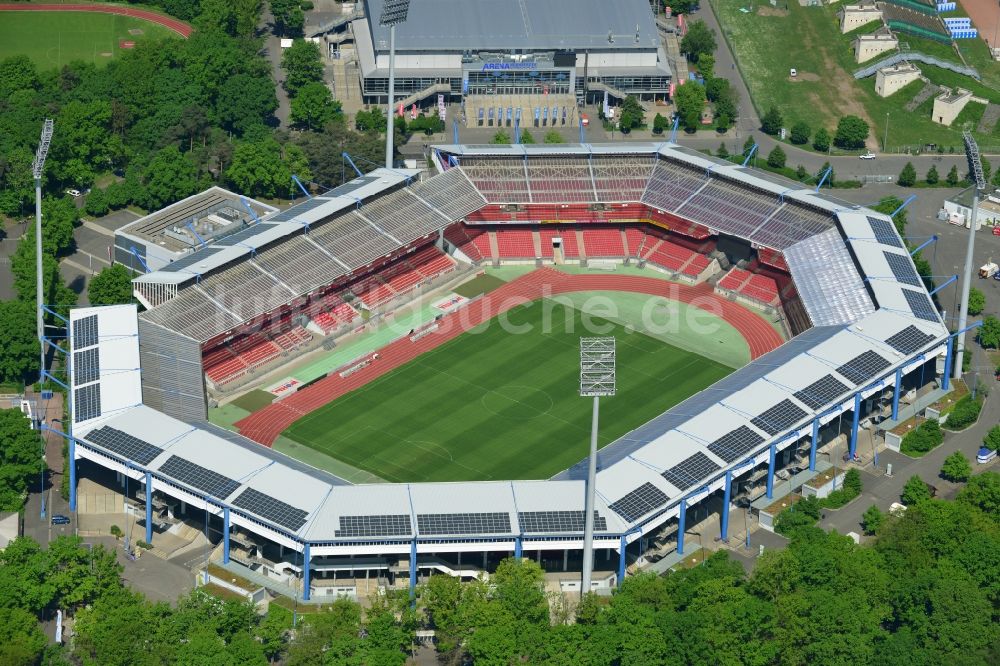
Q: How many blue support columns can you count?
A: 14